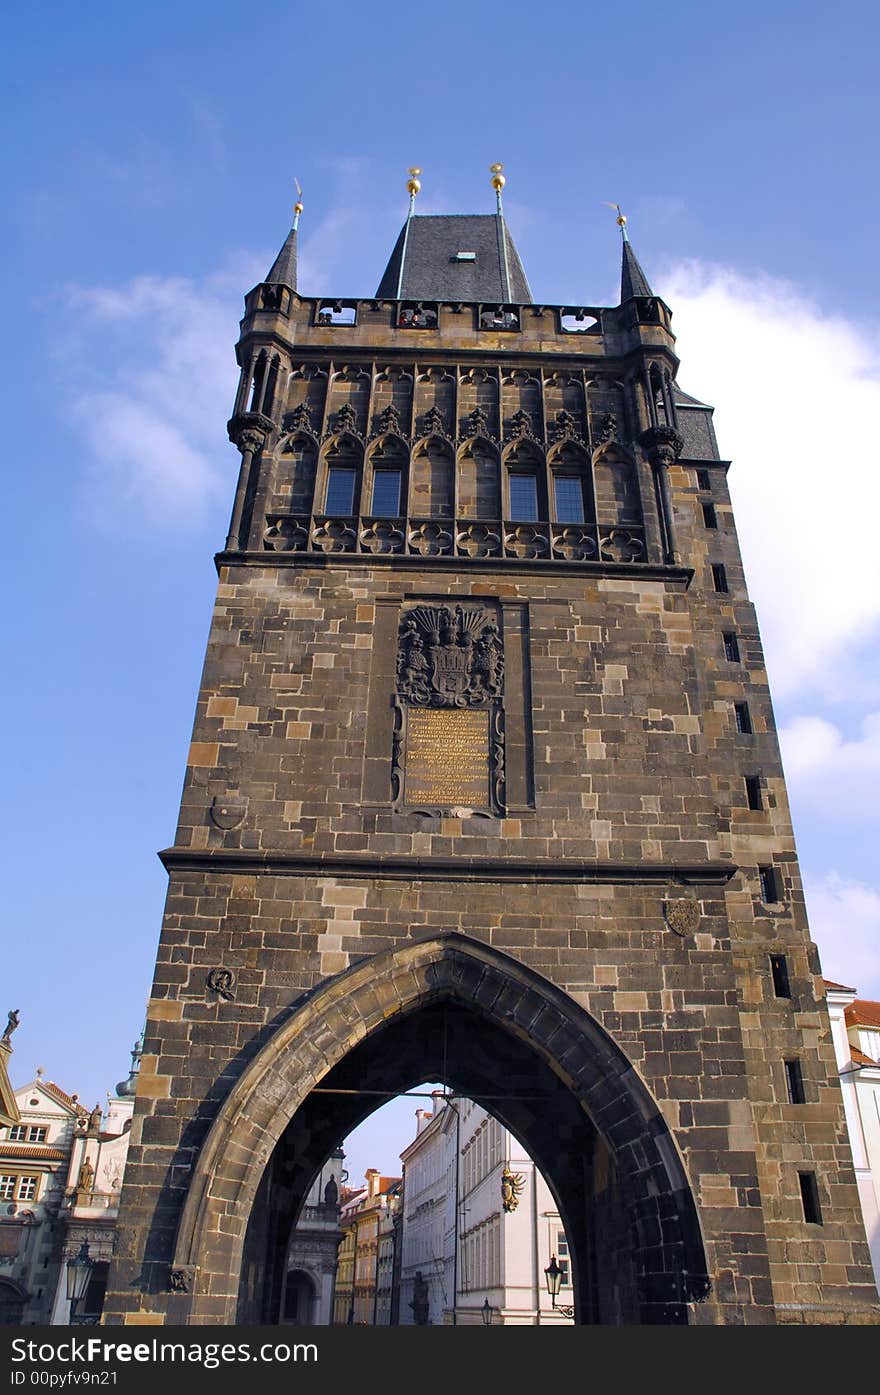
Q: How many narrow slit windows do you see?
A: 10